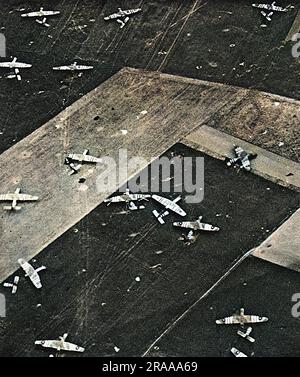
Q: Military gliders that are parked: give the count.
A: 15